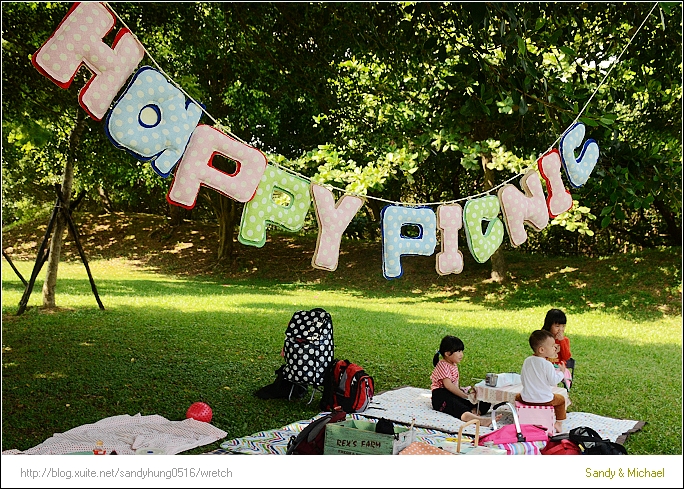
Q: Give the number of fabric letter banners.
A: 11